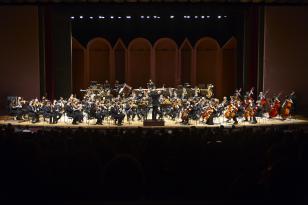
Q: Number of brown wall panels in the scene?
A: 8